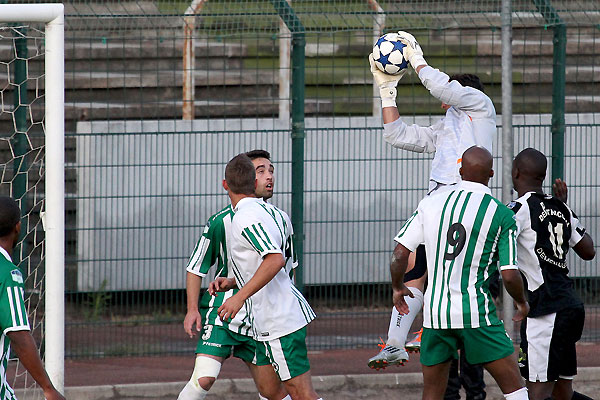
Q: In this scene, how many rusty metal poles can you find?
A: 3